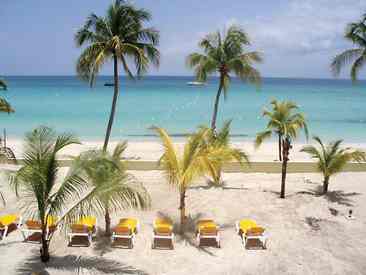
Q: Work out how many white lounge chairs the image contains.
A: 7